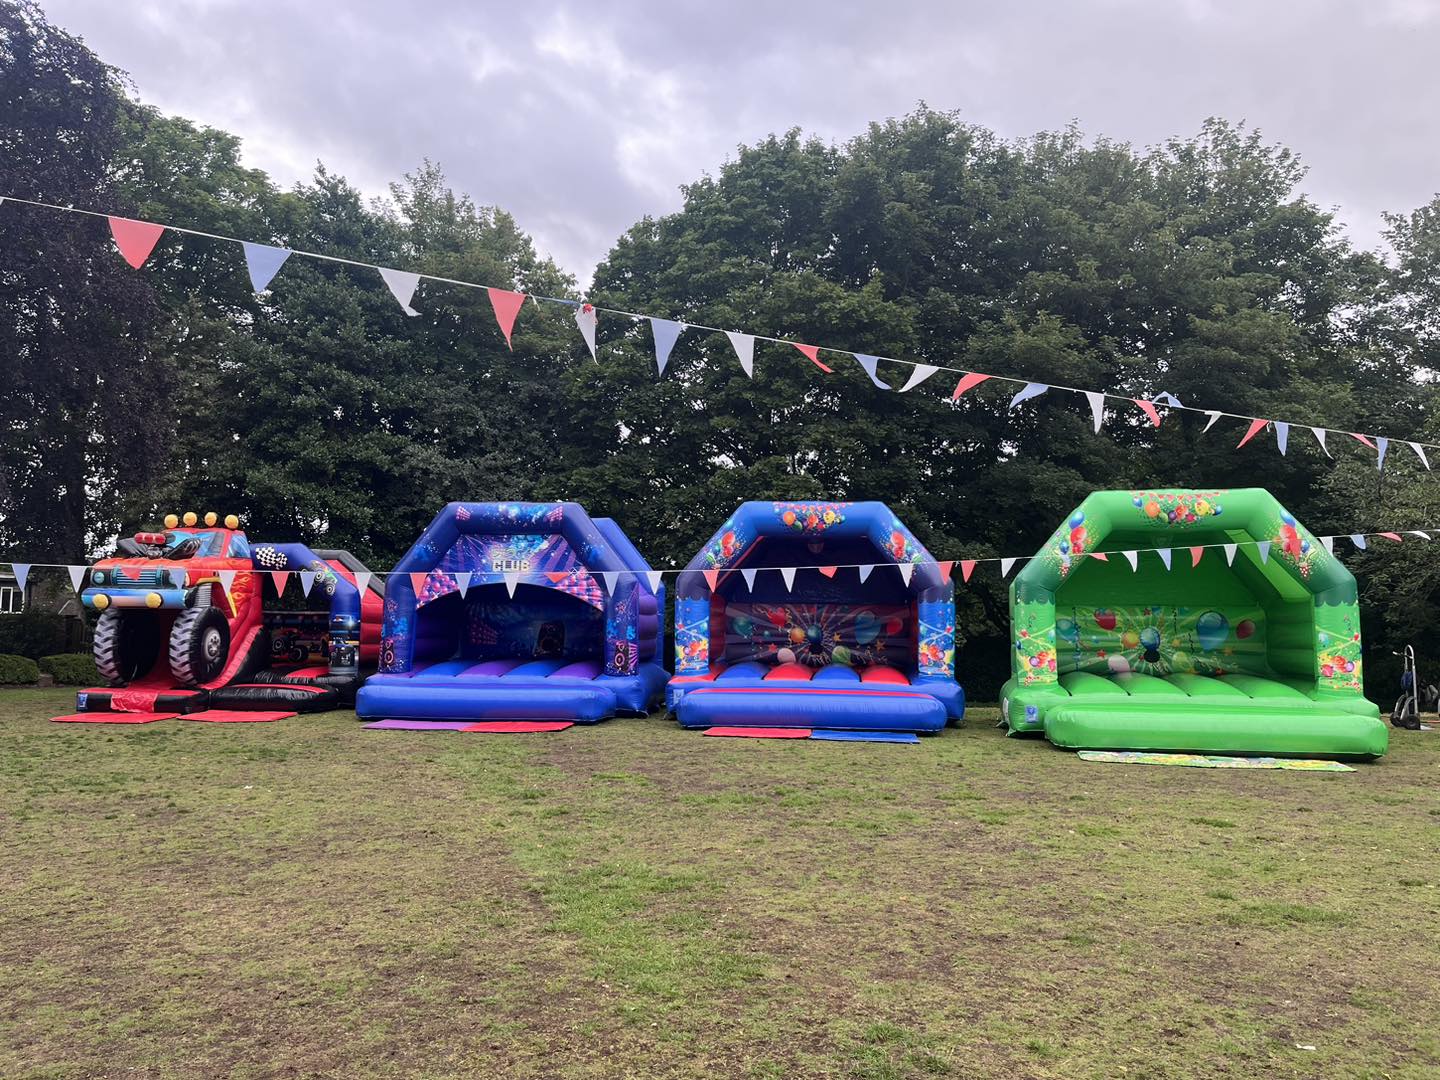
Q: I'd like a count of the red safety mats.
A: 4